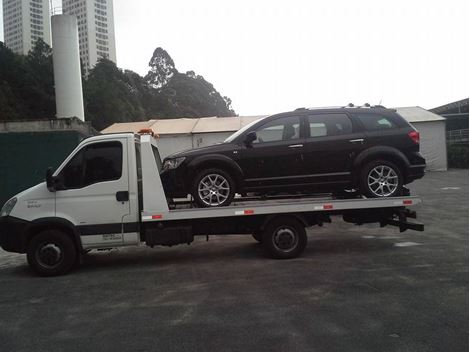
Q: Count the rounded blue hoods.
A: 0